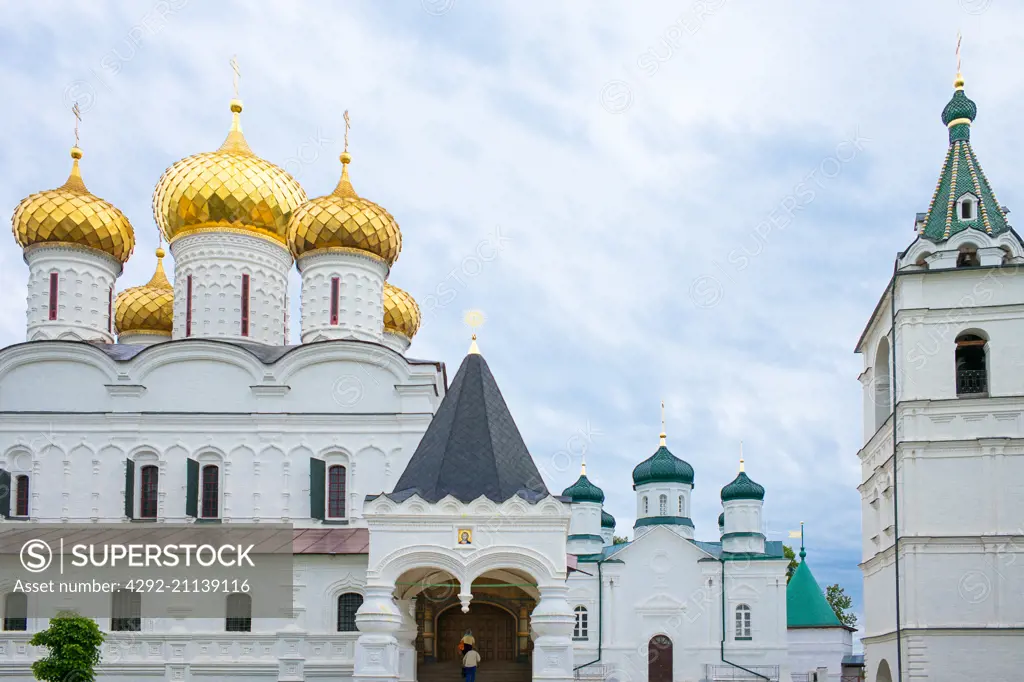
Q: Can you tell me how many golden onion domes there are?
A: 5